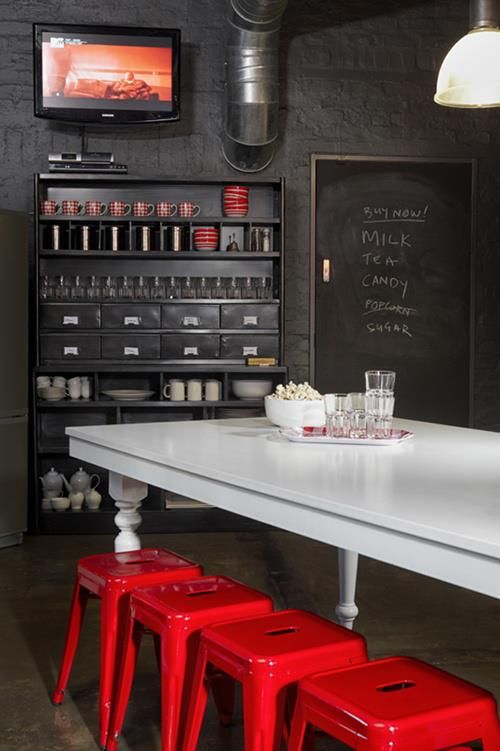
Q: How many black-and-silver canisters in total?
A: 5